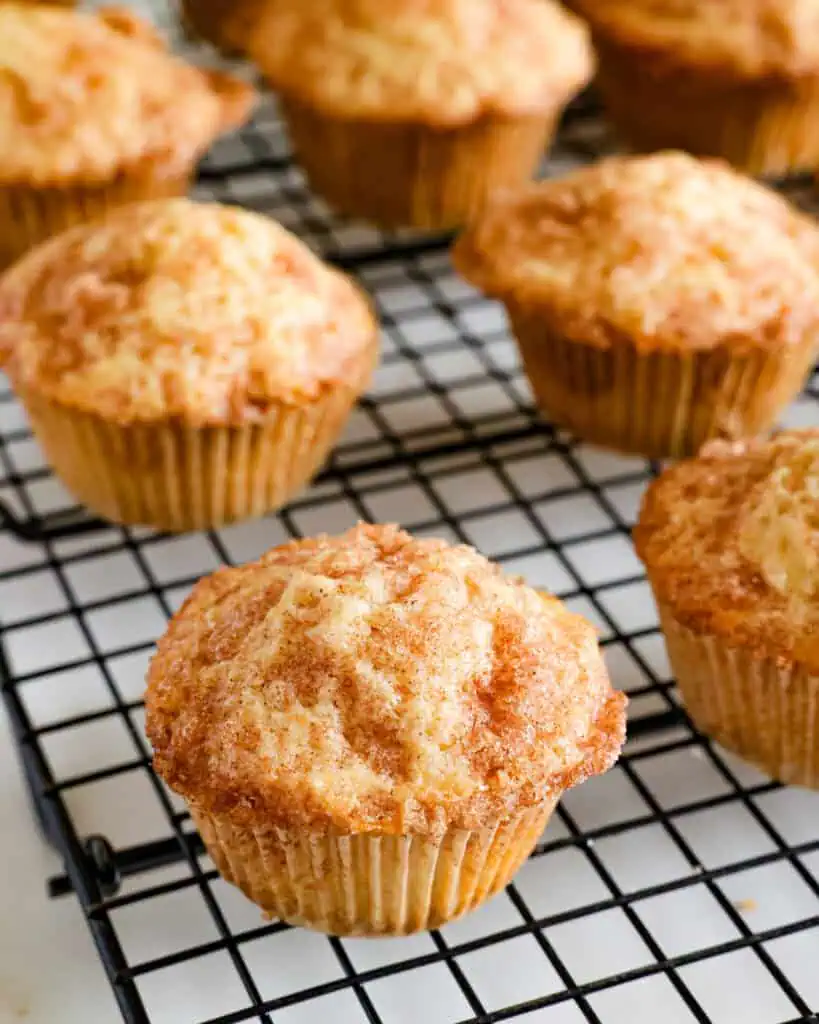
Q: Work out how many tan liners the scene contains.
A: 7